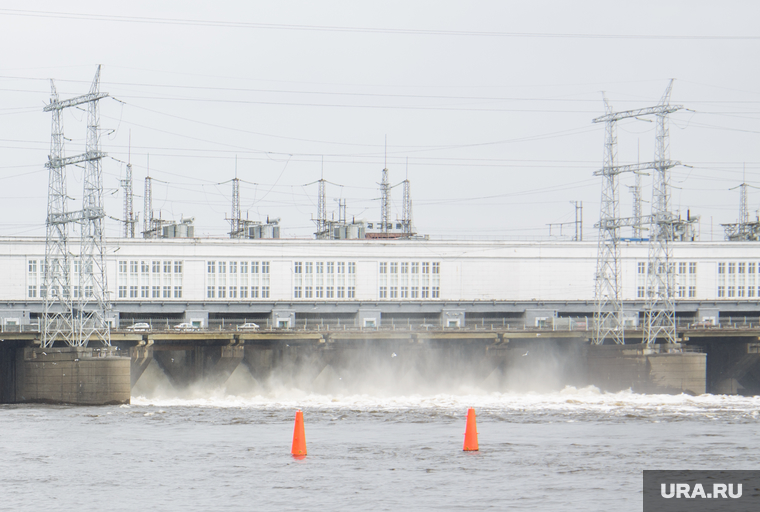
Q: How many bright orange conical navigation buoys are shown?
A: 2